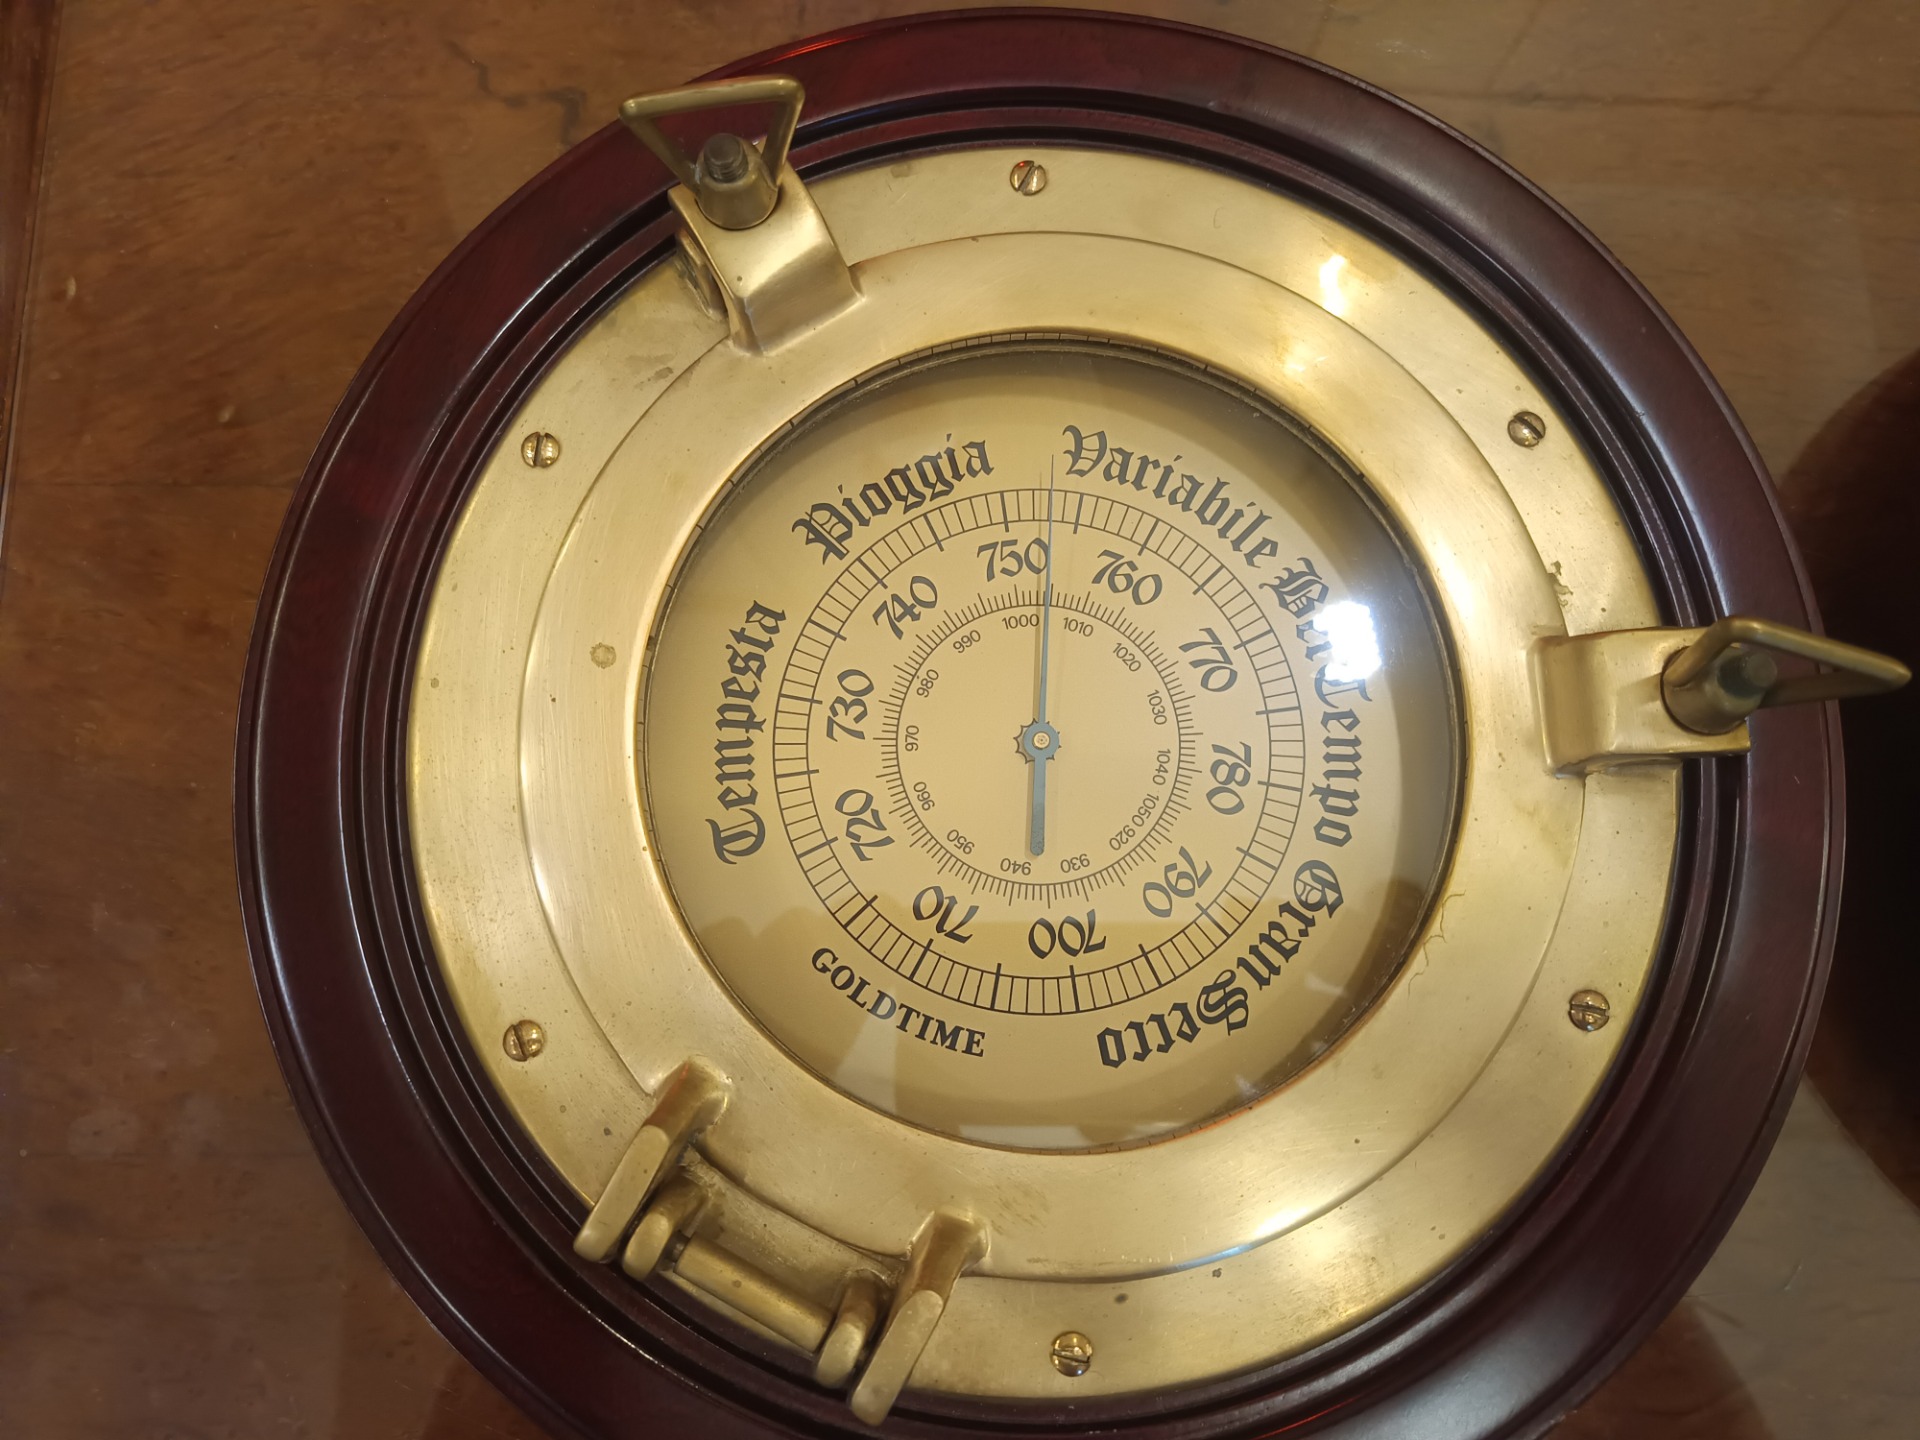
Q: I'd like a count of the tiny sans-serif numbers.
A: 14